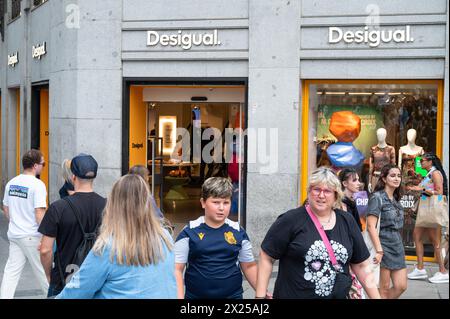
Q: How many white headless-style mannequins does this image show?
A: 2